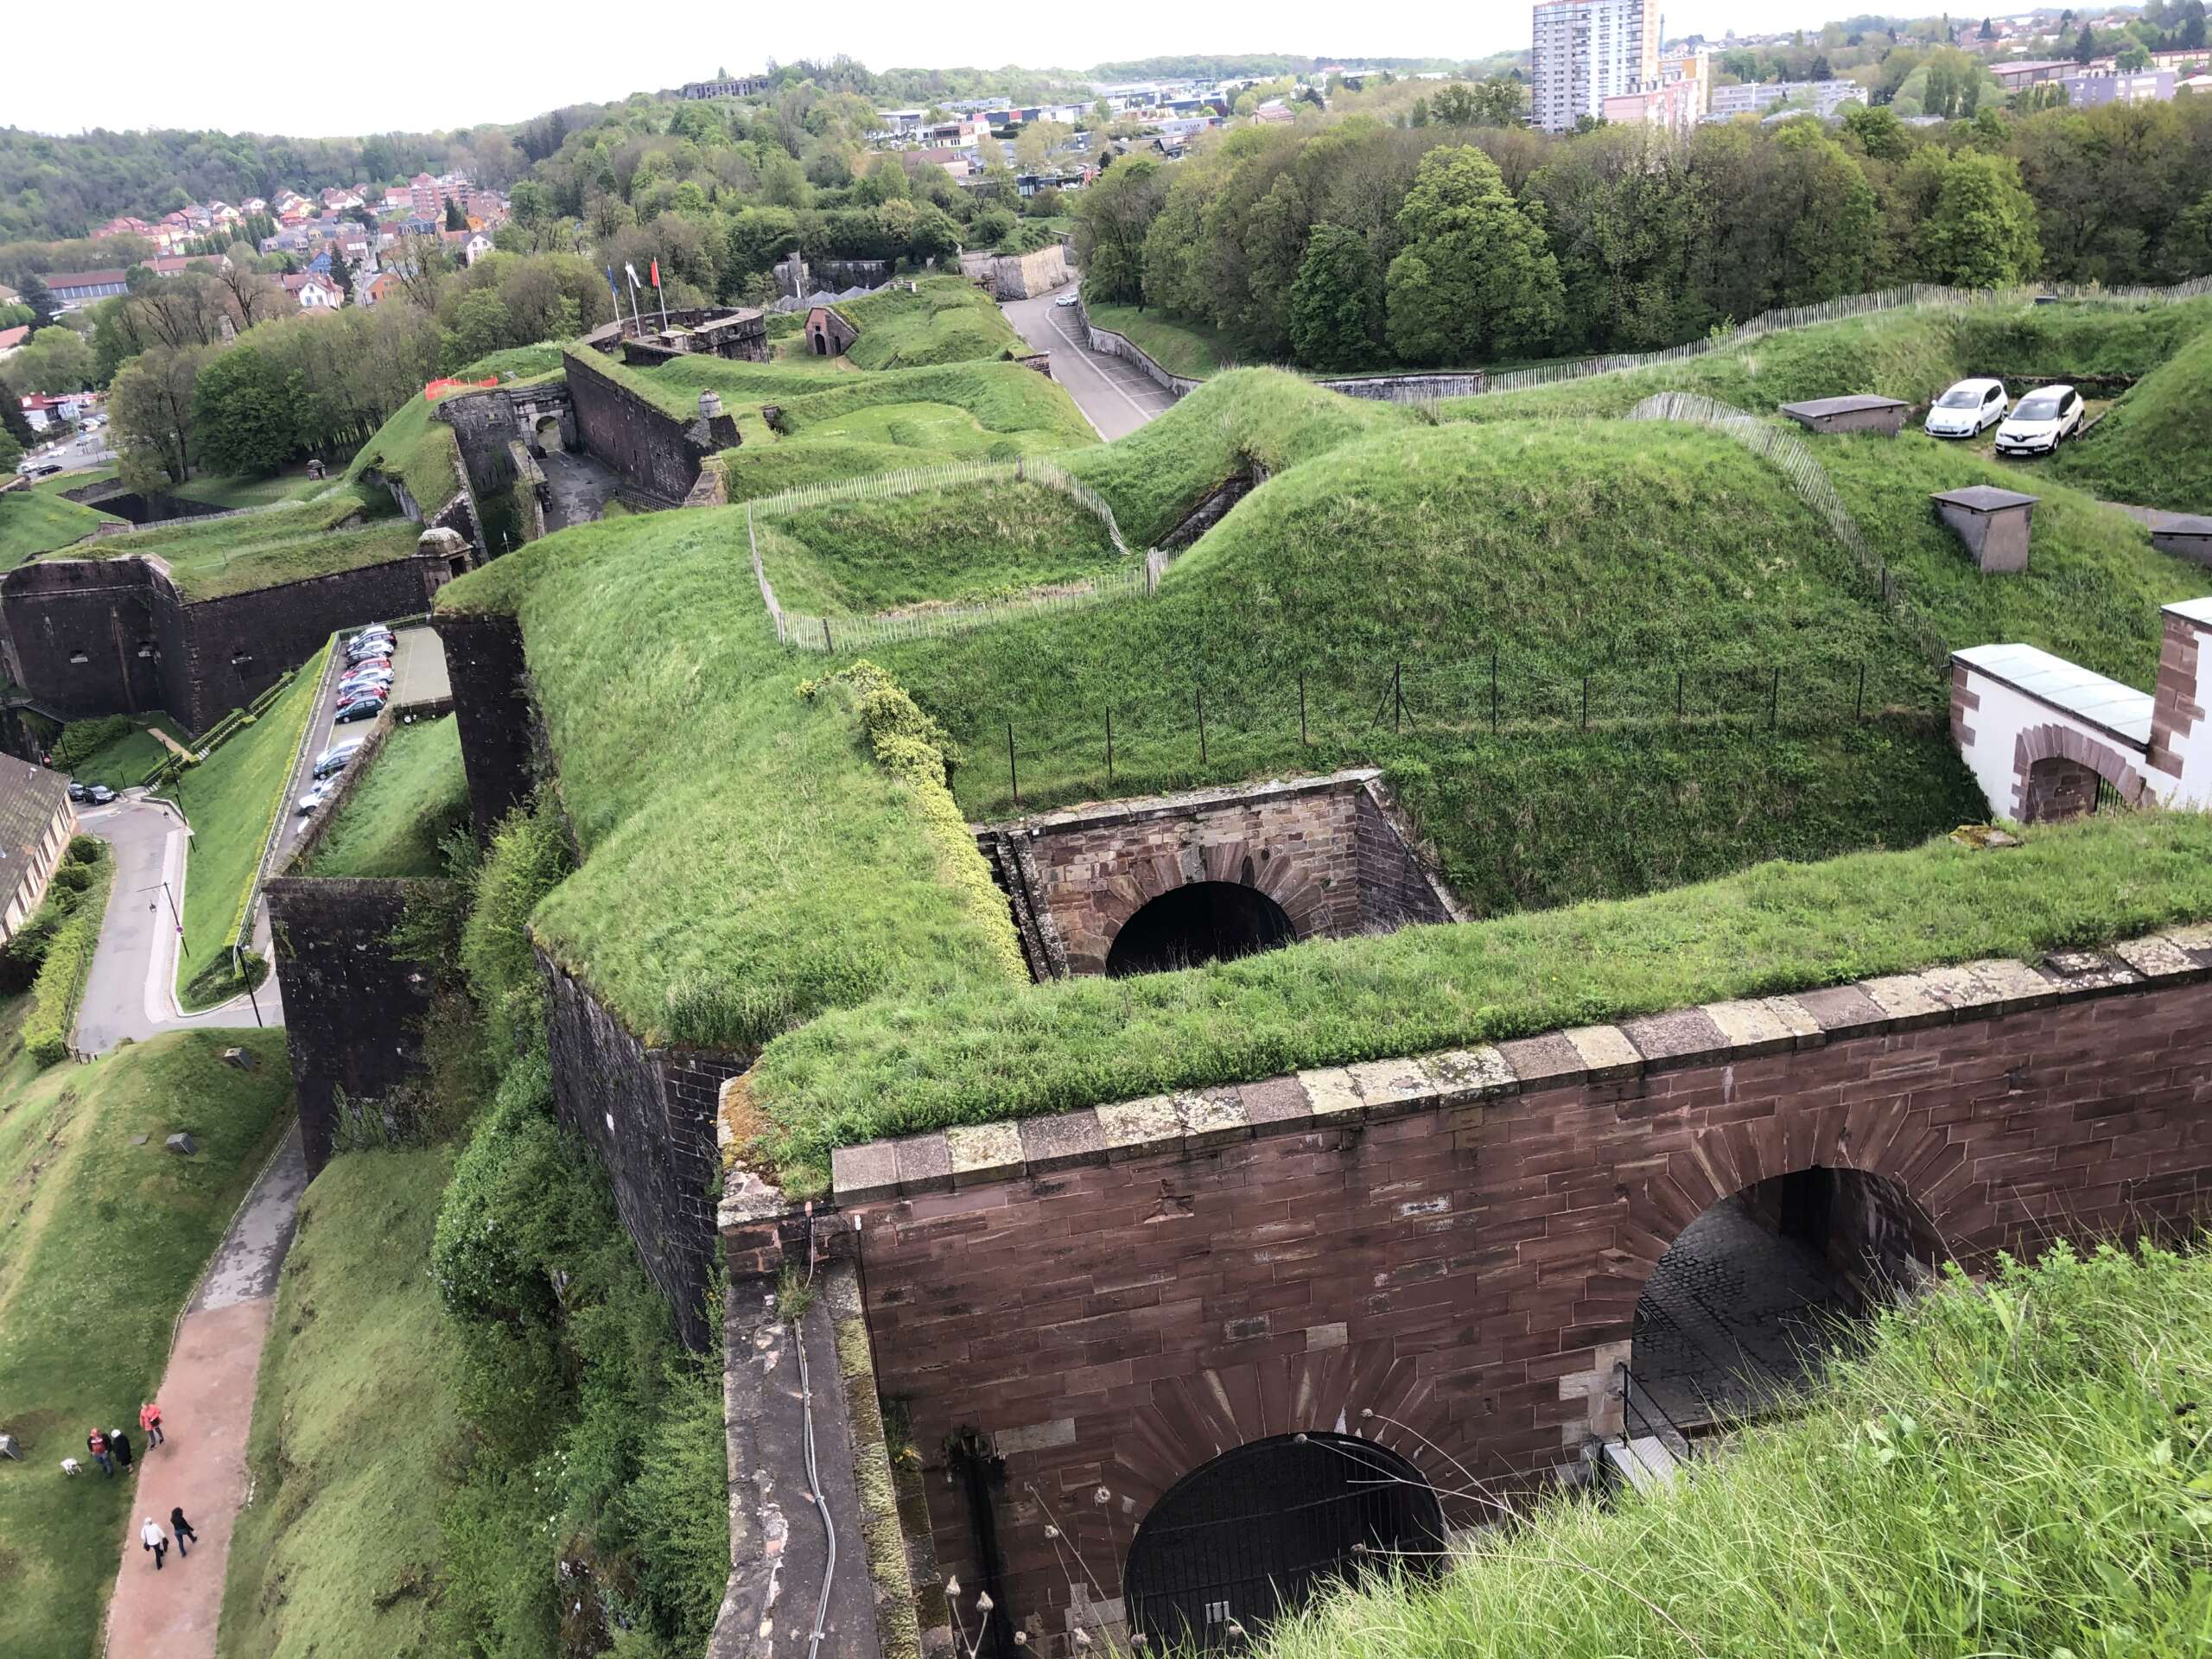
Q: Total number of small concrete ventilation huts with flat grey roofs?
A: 3